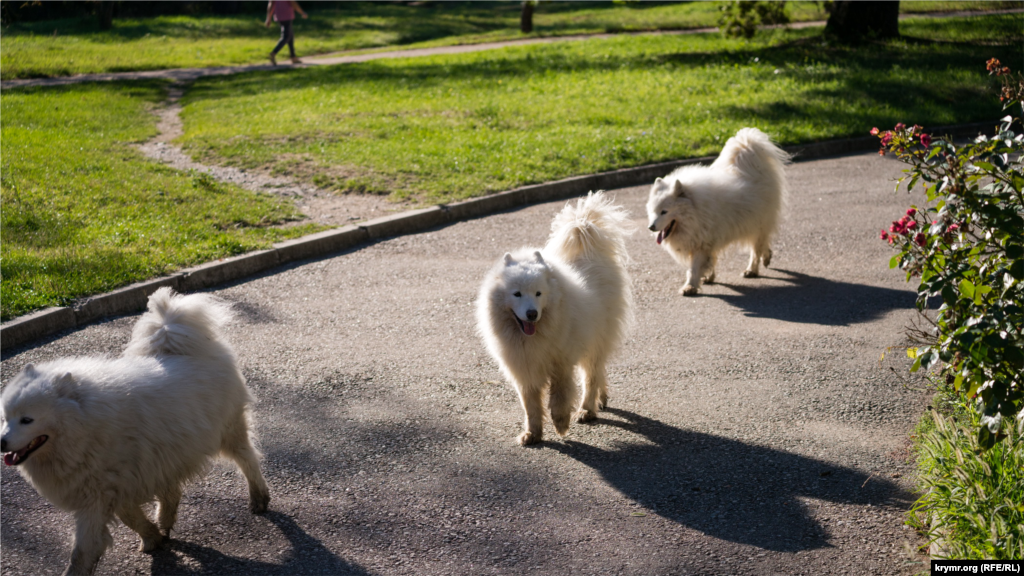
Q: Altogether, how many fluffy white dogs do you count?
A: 3